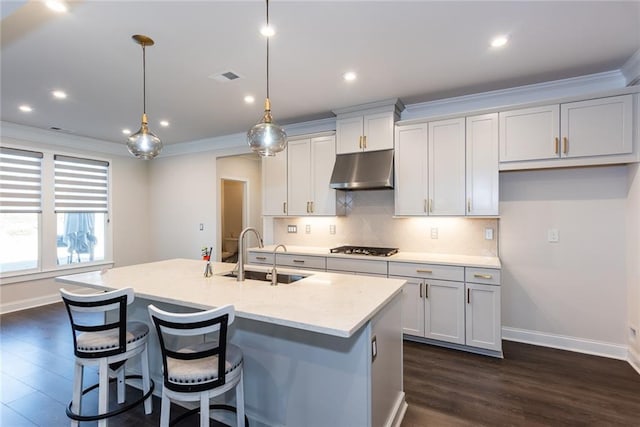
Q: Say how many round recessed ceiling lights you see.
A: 9